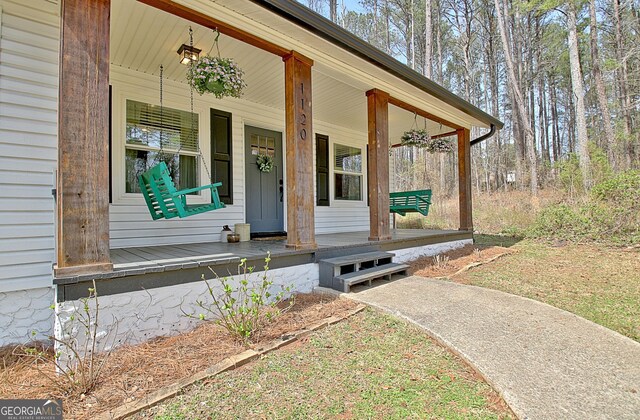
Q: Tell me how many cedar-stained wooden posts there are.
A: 4